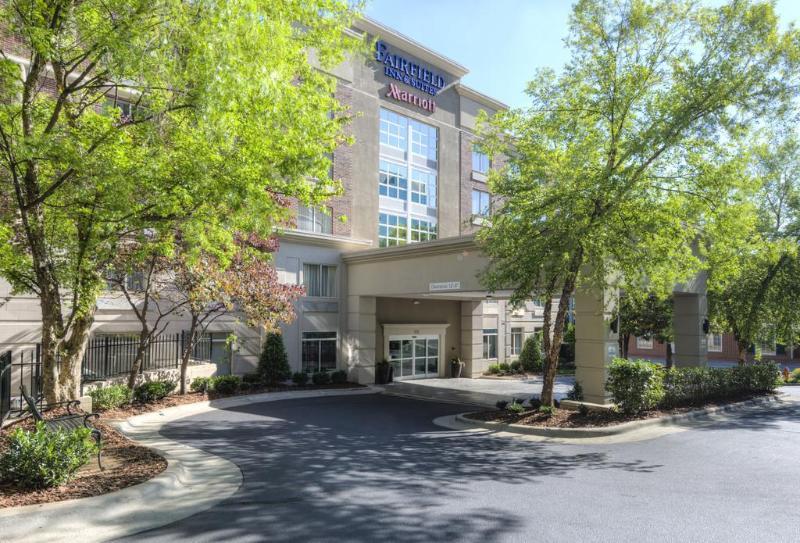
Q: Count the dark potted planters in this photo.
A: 2